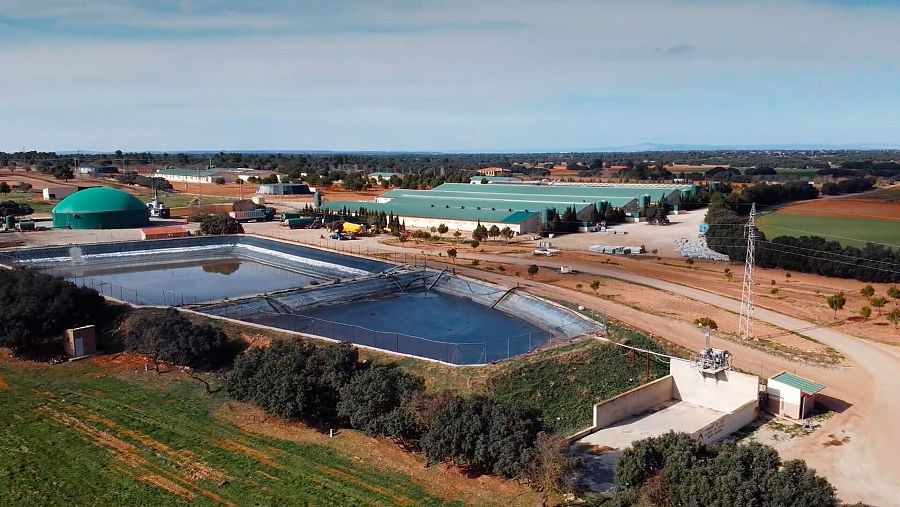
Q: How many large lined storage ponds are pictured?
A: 2